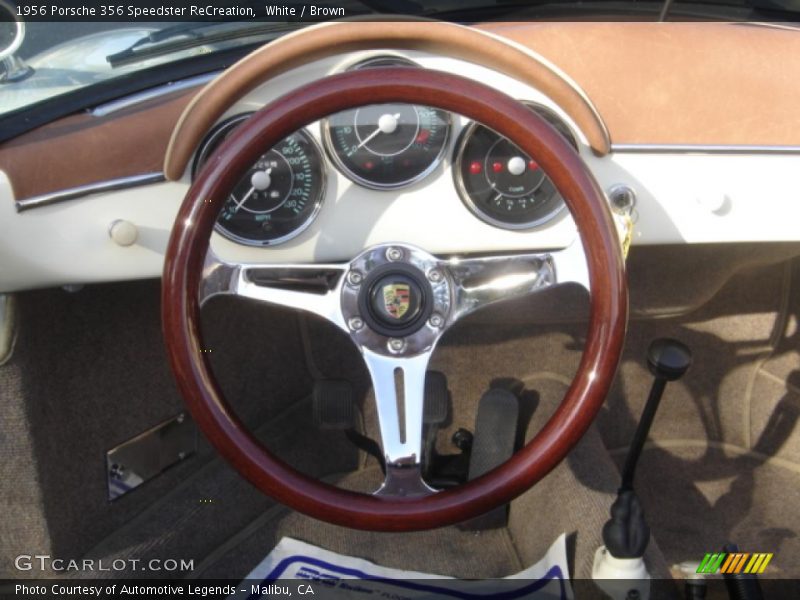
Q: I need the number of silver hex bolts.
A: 6